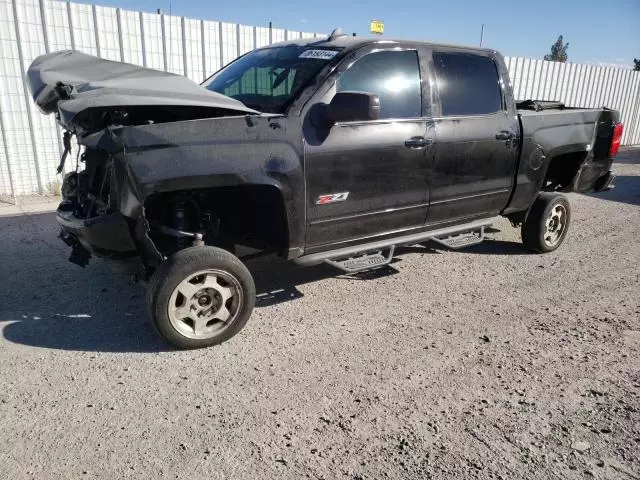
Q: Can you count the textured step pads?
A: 2